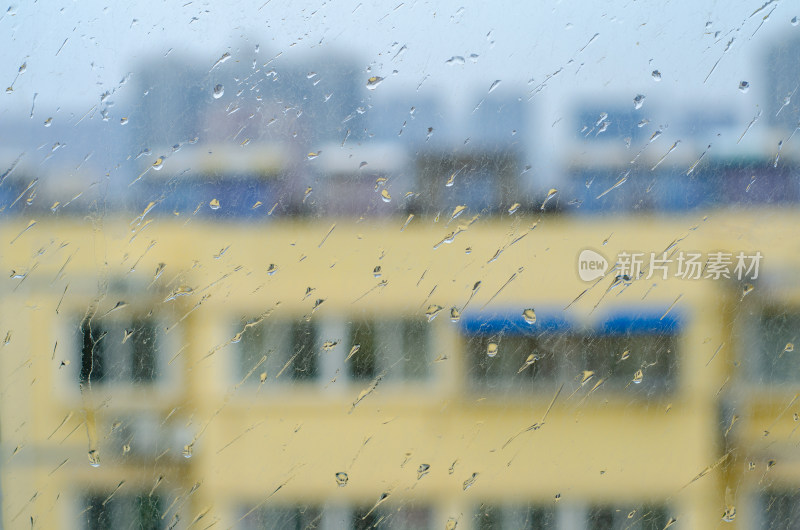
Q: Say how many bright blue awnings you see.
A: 2